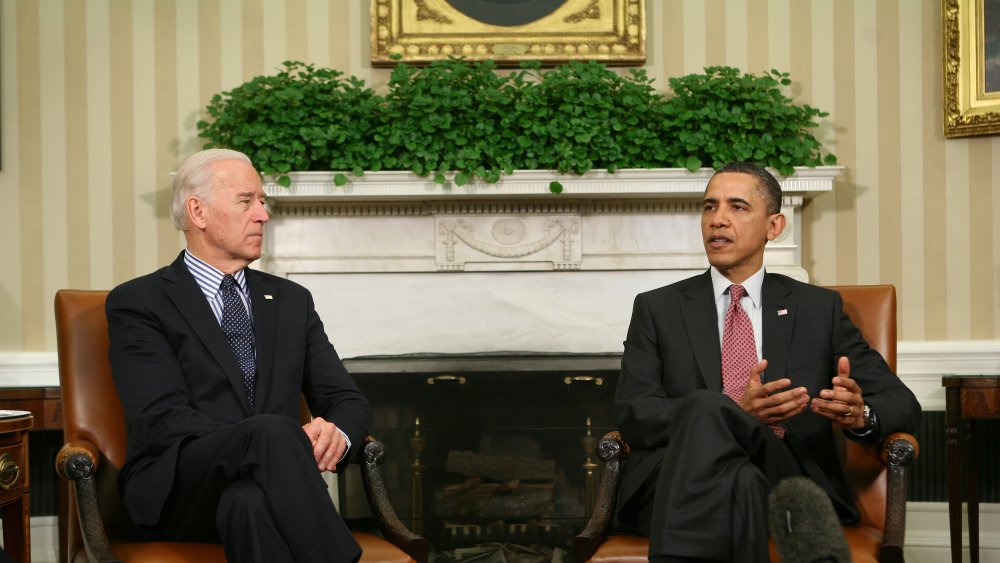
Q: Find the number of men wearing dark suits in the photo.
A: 2